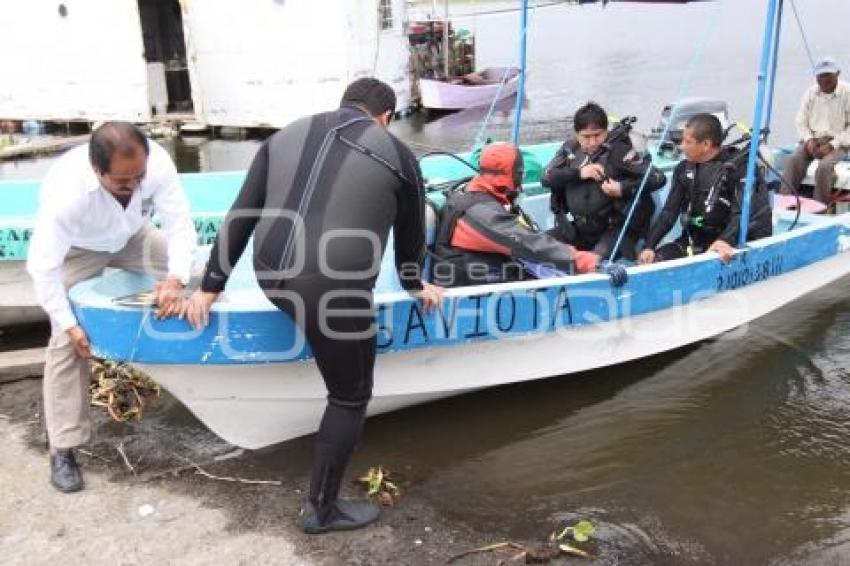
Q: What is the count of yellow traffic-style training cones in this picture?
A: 0